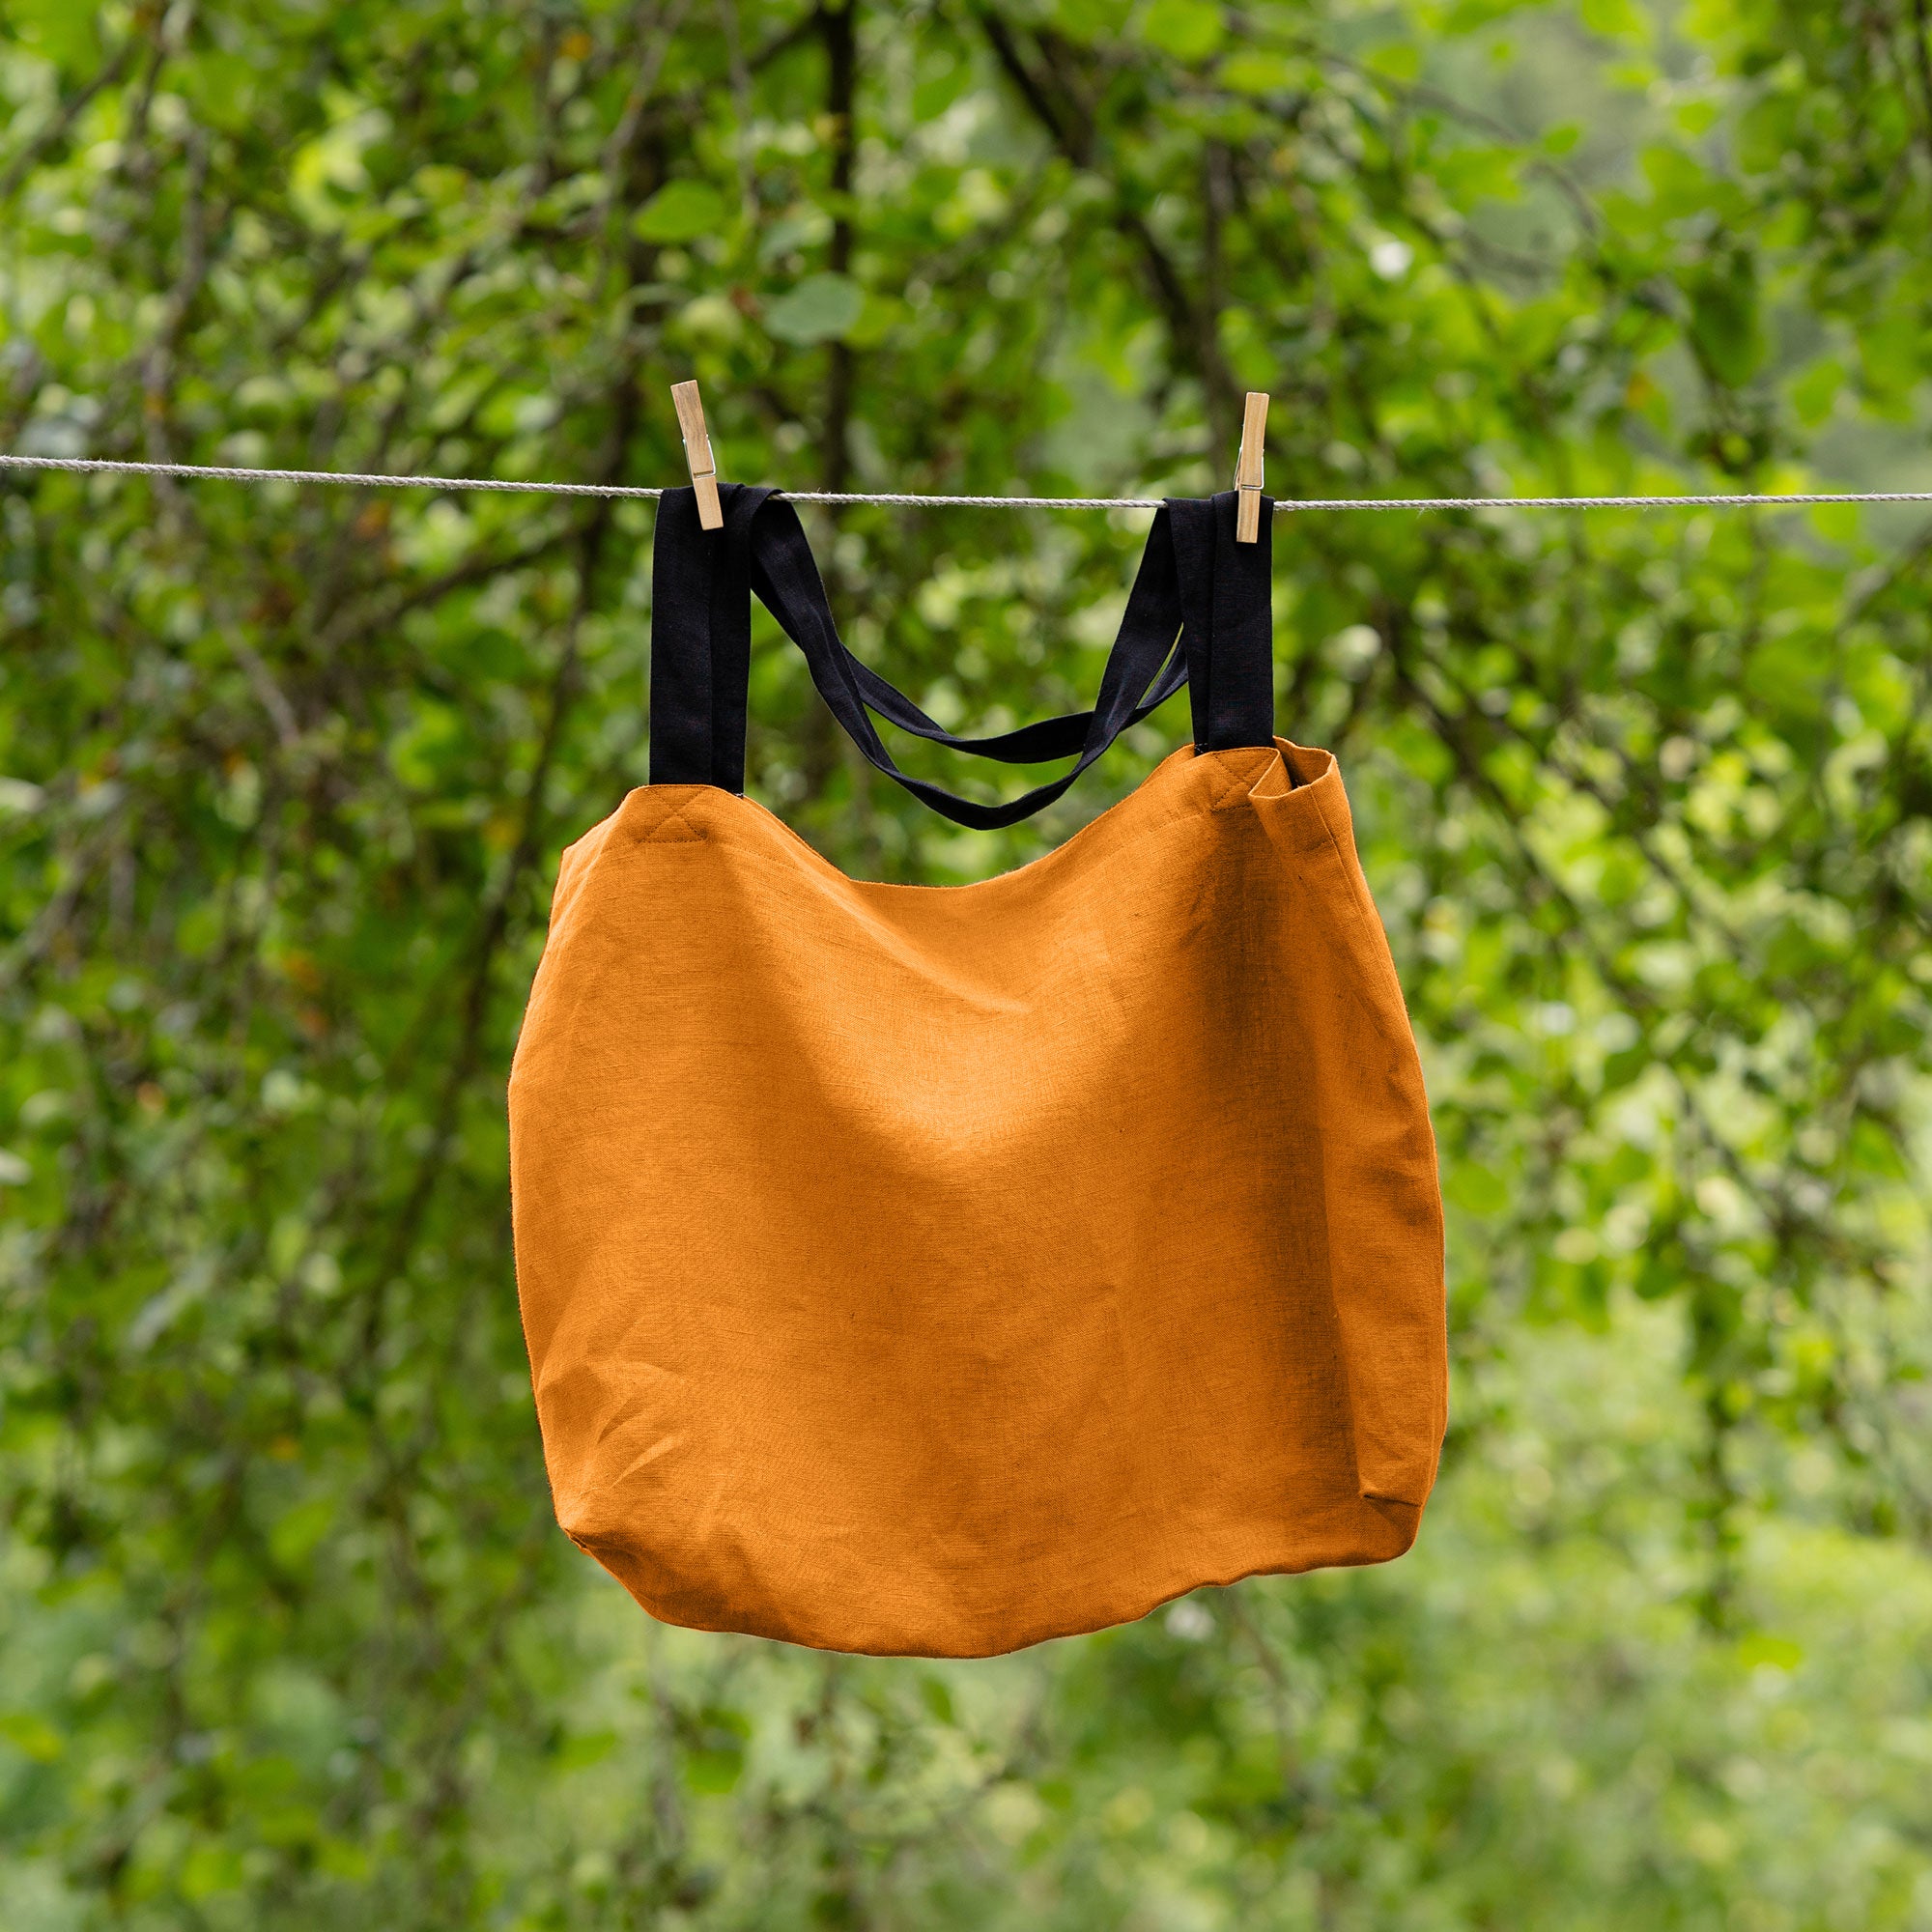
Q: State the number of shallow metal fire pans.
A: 0